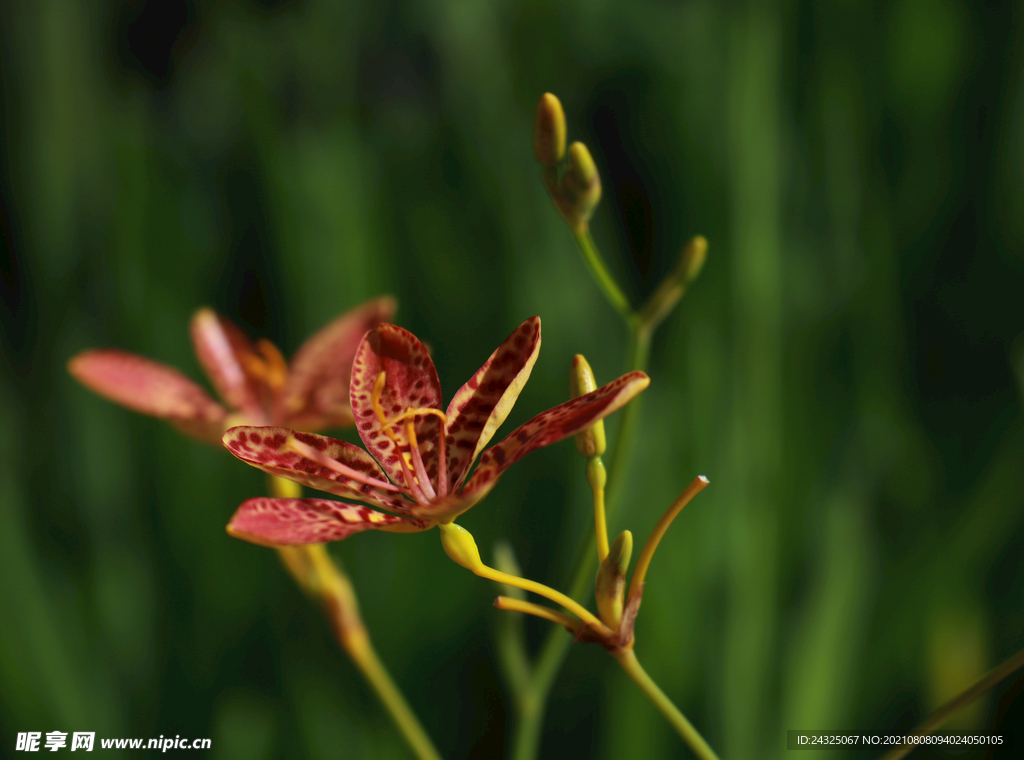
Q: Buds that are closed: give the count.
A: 5